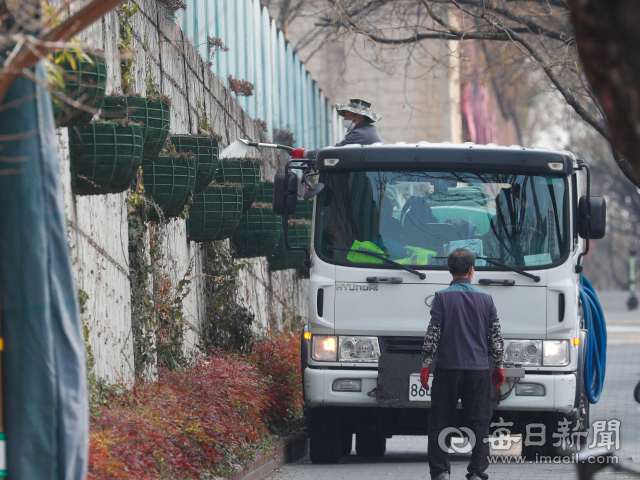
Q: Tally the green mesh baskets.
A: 11